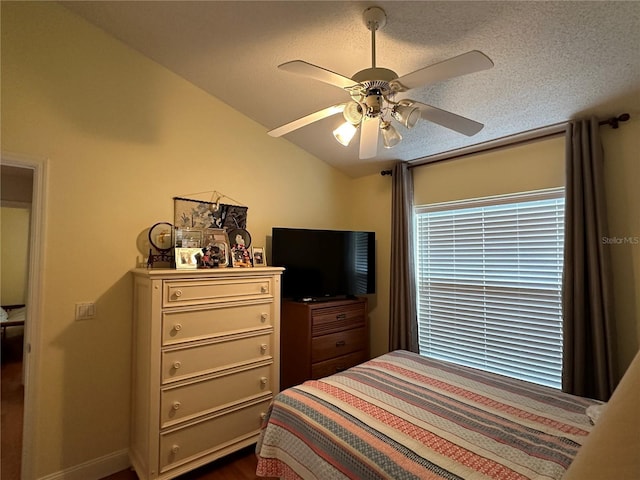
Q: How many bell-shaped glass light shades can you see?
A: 4